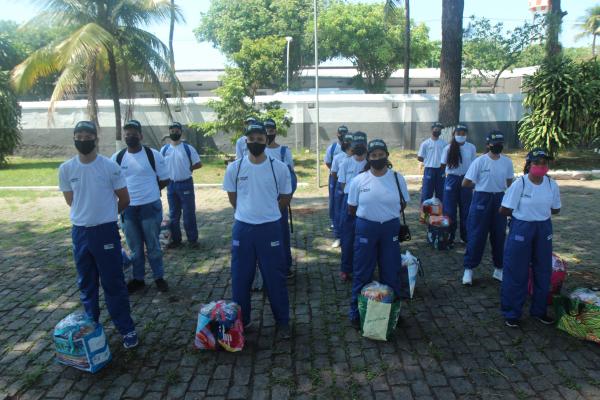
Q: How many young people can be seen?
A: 14